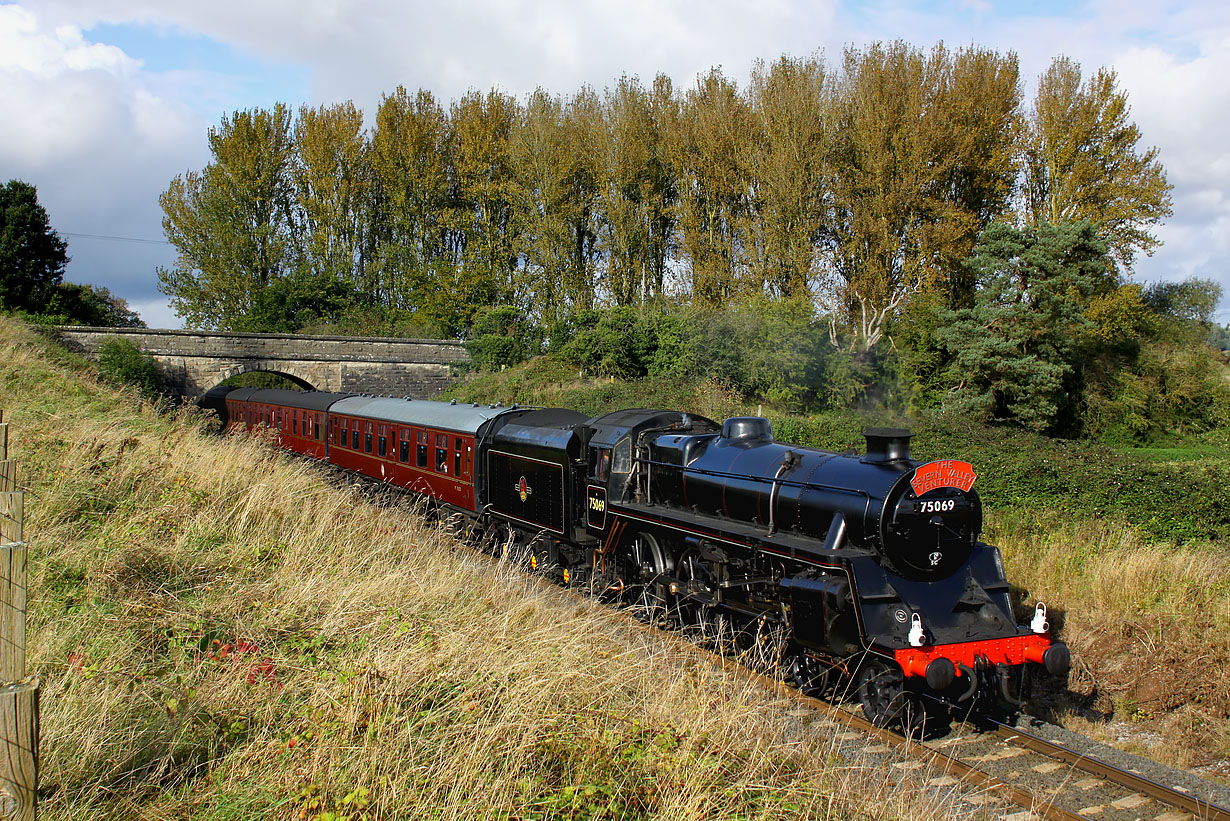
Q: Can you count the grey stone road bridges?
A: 1